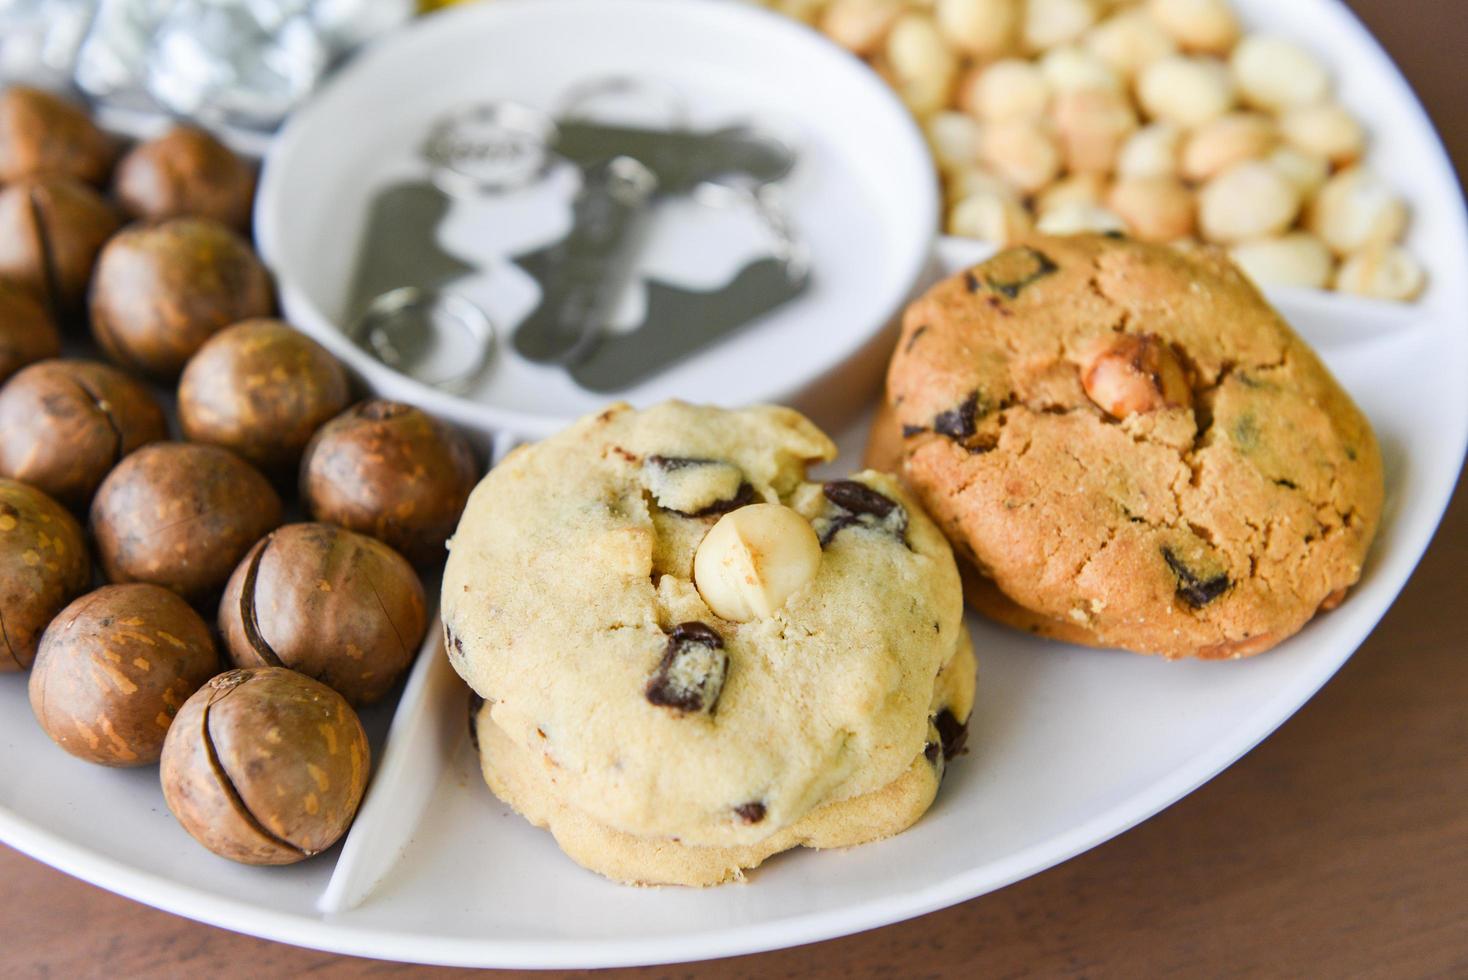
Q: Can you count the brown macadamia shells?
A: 13